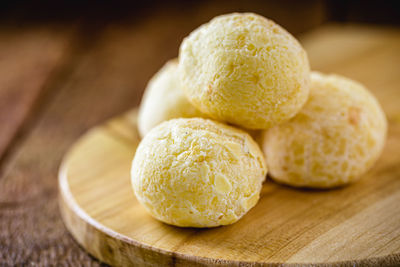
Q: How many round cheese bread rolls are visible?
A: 4